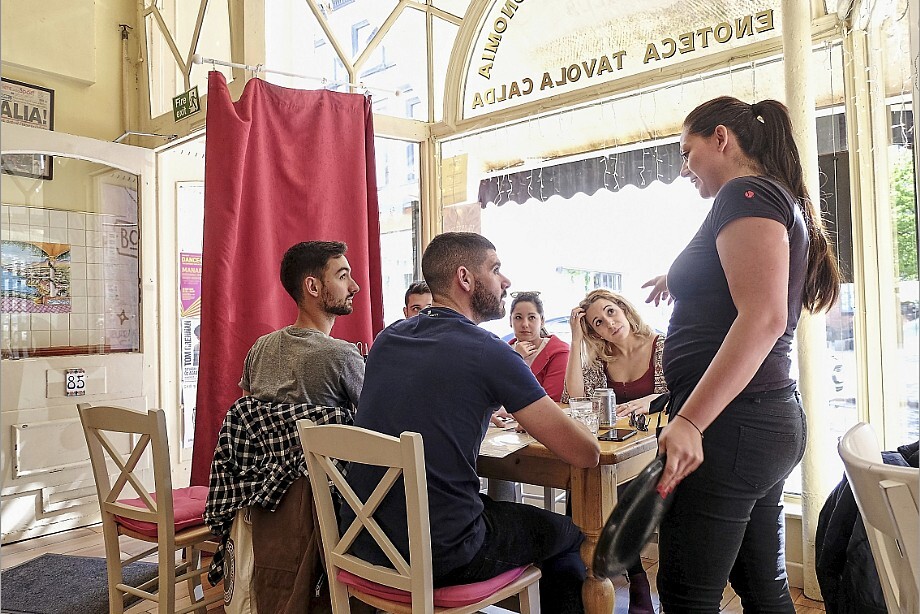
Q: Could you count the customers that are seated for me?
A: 5